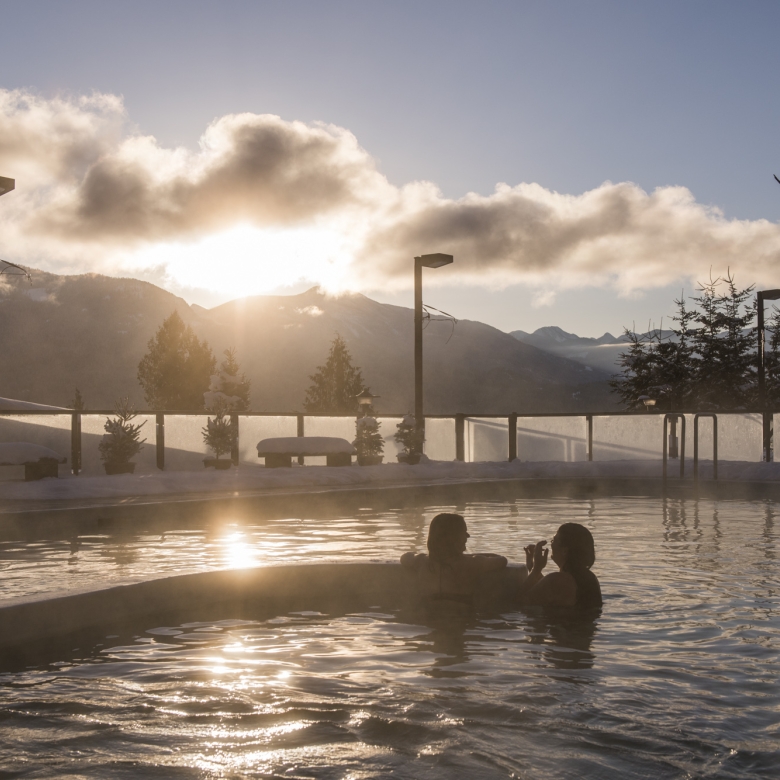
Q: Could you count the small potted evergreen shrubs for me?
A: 4